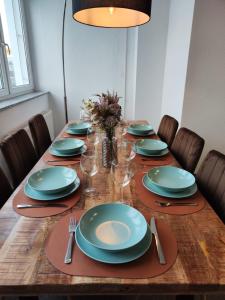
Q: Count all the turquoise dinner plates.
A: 7